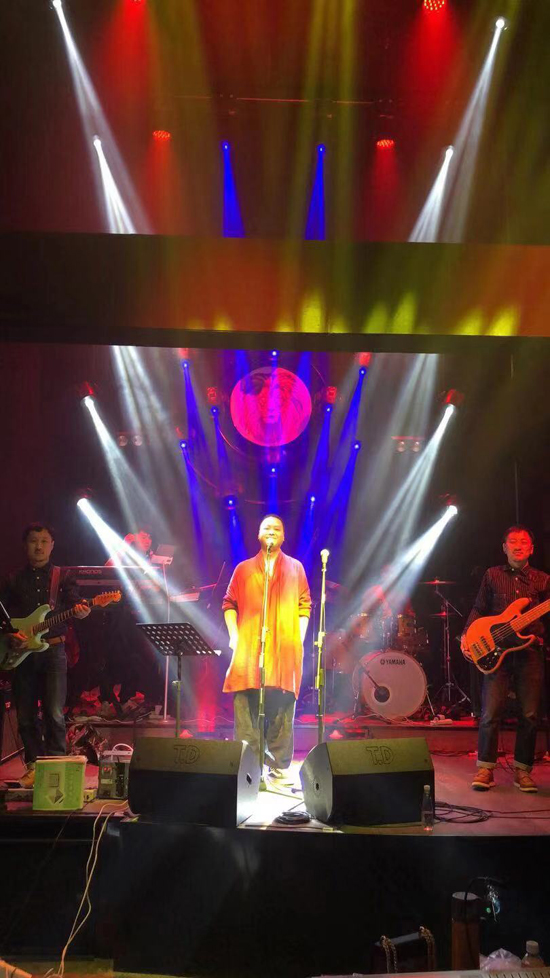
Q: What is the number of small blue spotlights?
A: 12